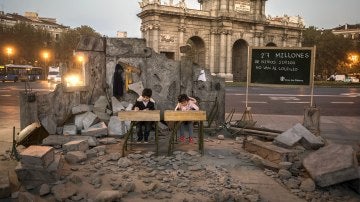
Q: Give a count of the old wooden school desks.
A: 2